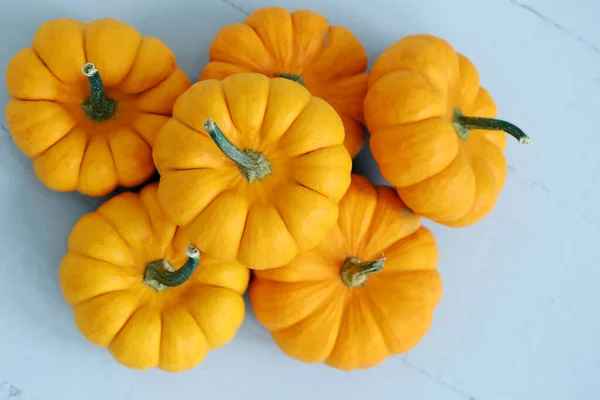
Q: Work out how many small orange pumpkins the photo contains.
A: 6